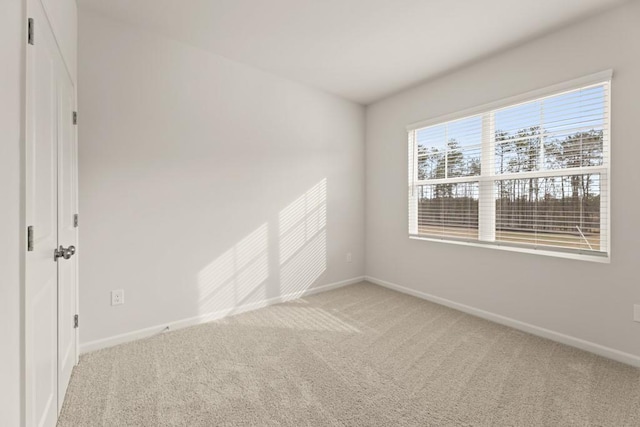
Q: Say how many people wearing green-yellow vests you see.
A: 0